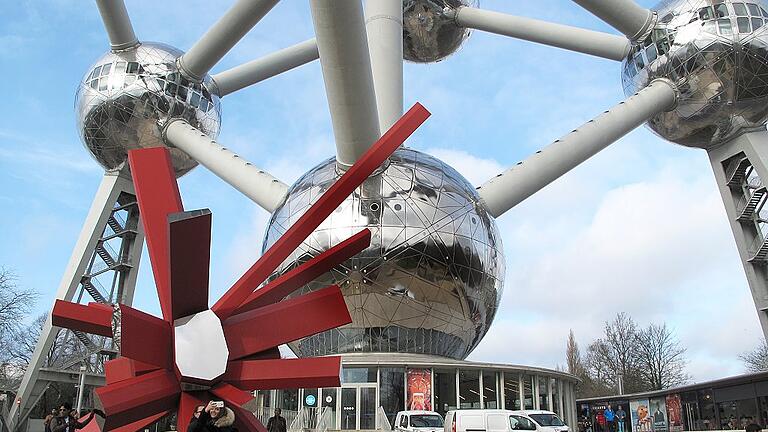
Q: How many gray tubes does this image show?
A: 9